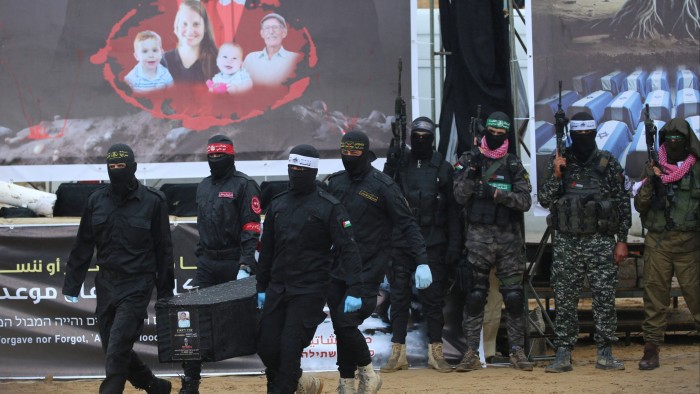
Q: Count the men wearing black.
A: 5